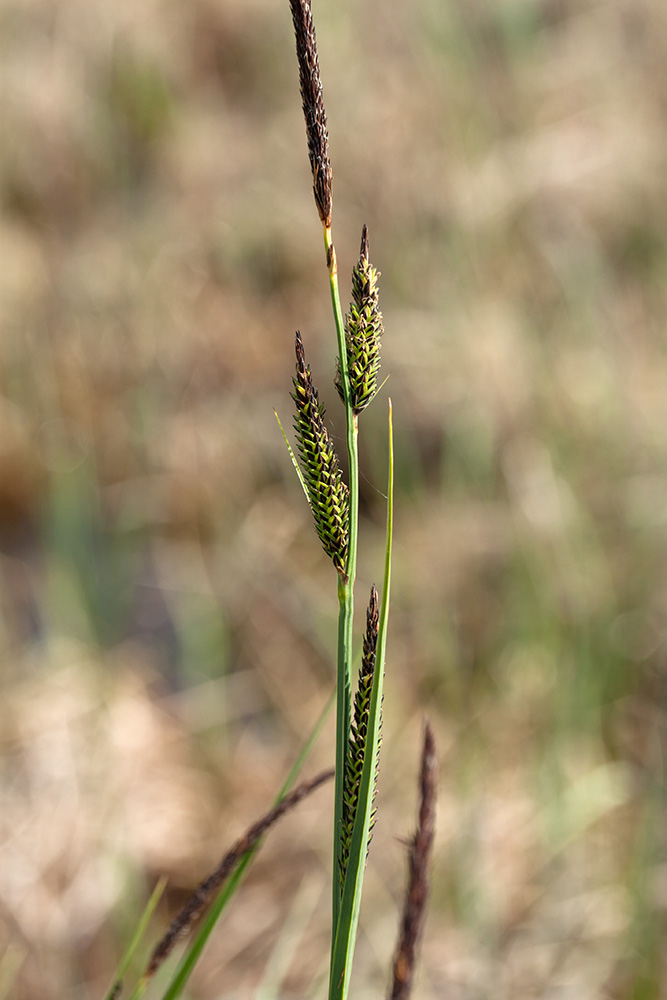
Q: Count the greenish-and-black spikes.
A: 3